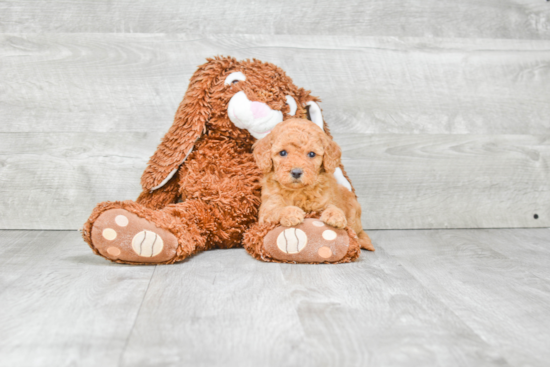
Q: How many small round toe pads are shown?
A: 6